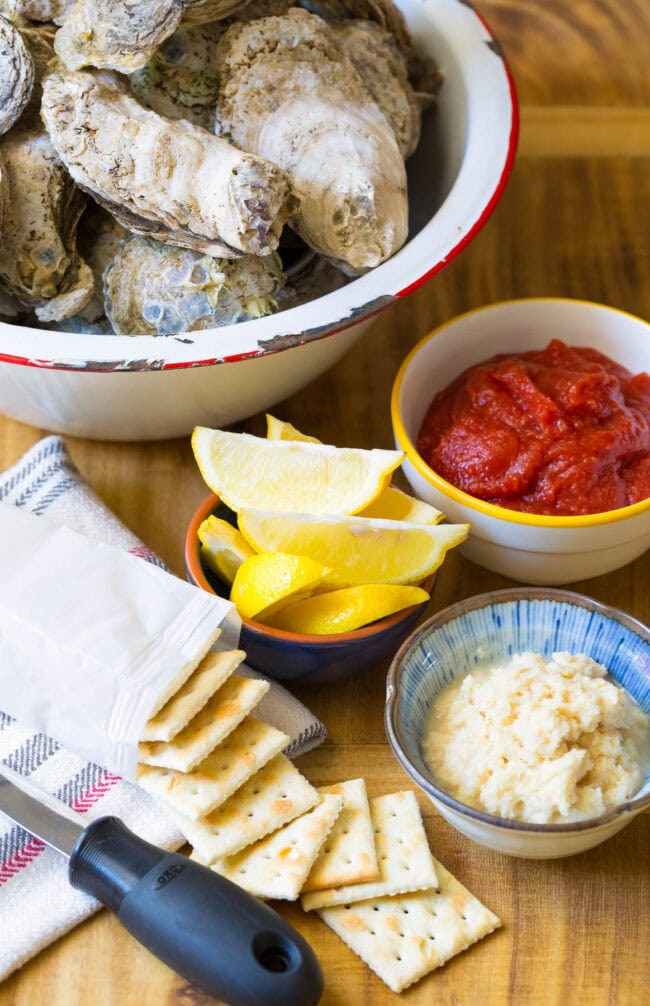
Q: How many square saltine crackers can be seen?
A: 9